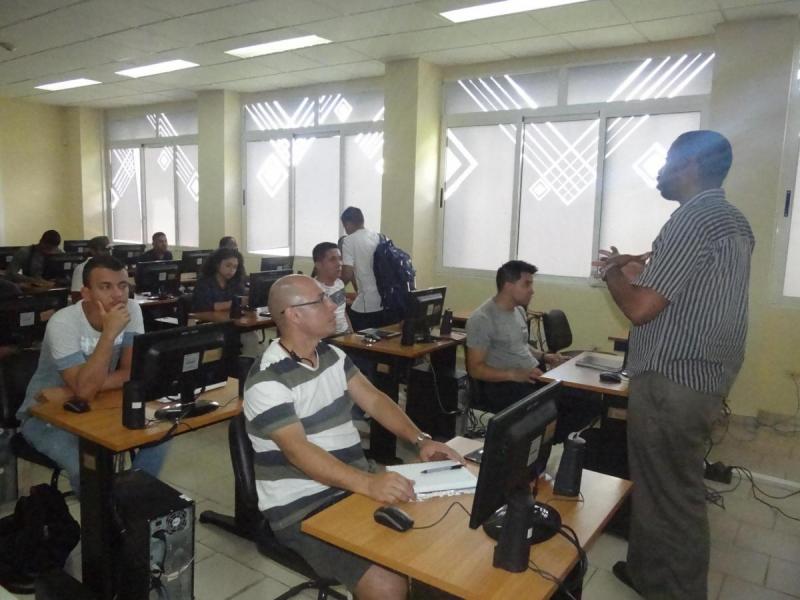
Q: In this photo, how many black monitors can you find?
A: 12